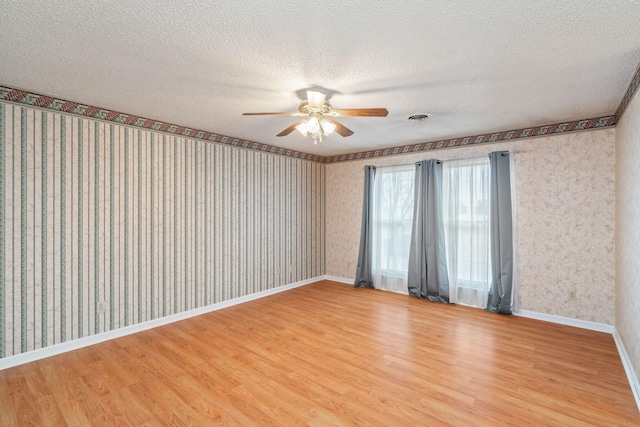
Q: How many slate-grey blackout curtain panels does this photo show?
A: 3